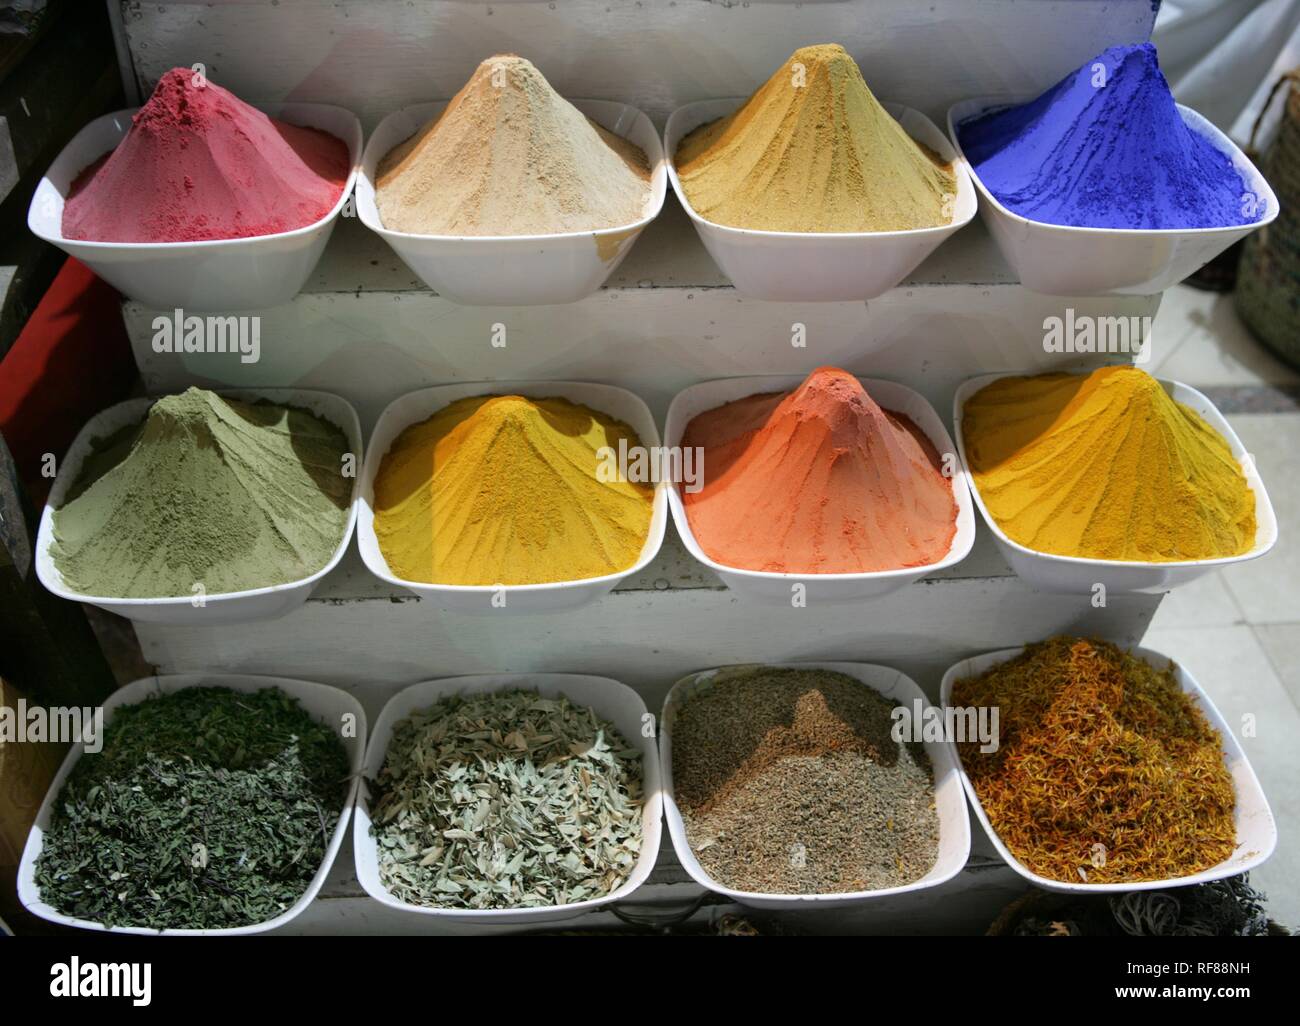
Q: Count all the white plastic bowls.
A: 12